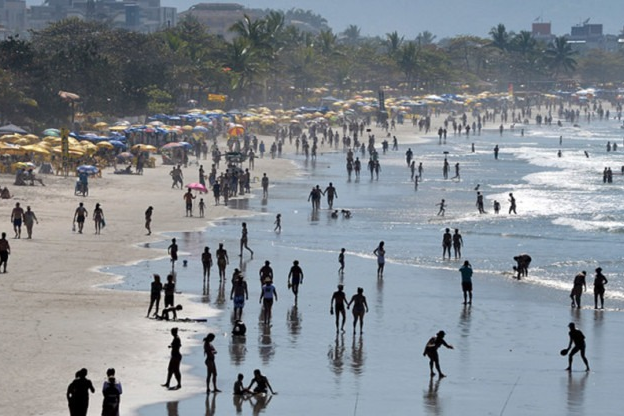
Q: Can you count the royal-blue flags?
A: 0